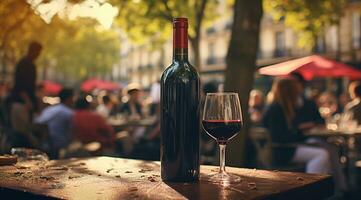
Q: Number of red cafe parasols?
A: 3